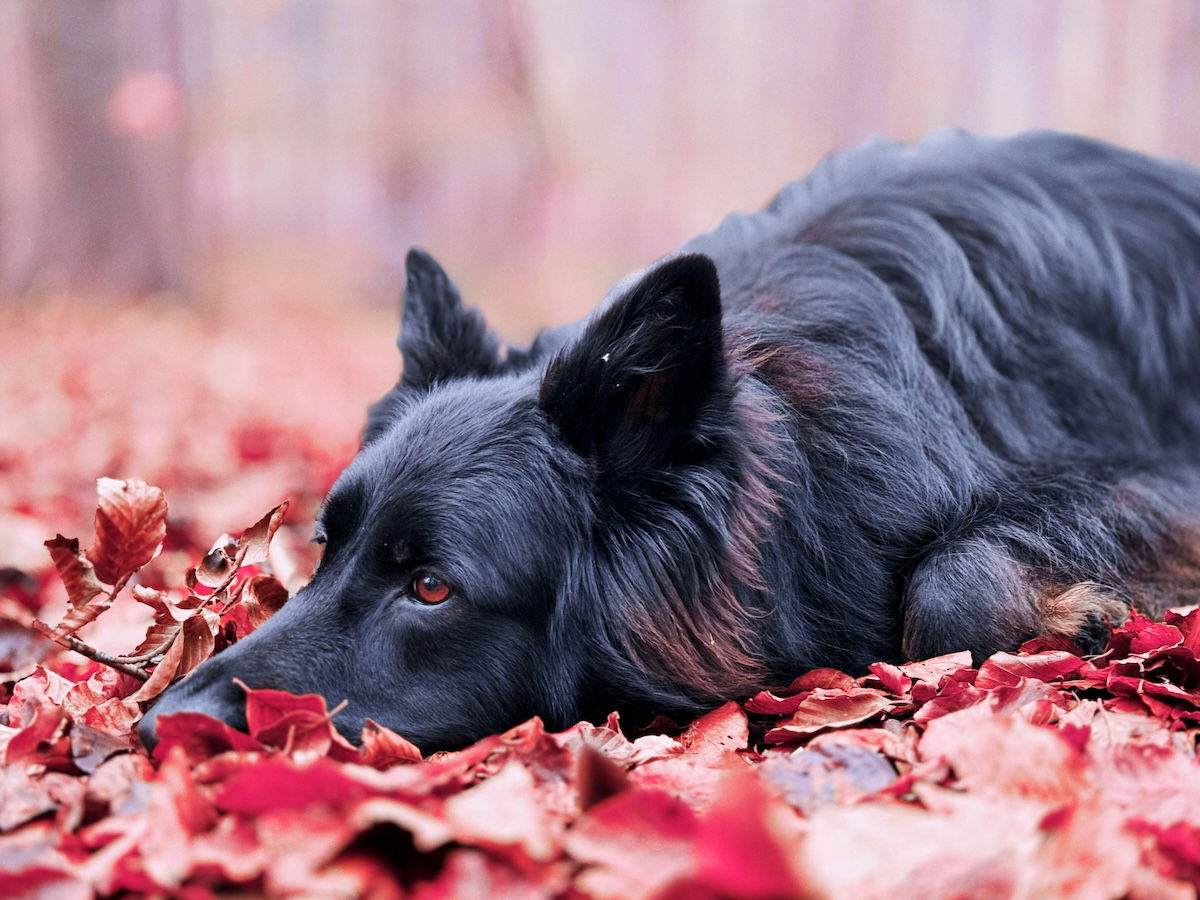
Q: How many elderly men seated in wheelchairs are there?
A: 0